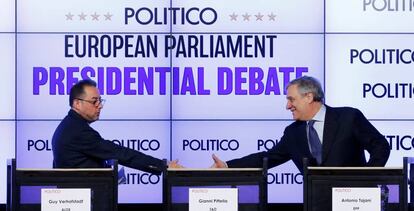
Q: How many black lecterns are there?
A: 3